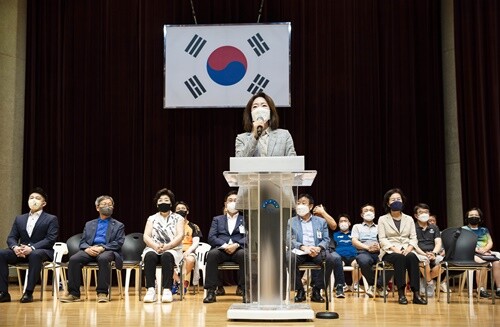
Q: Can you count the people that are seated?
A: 13